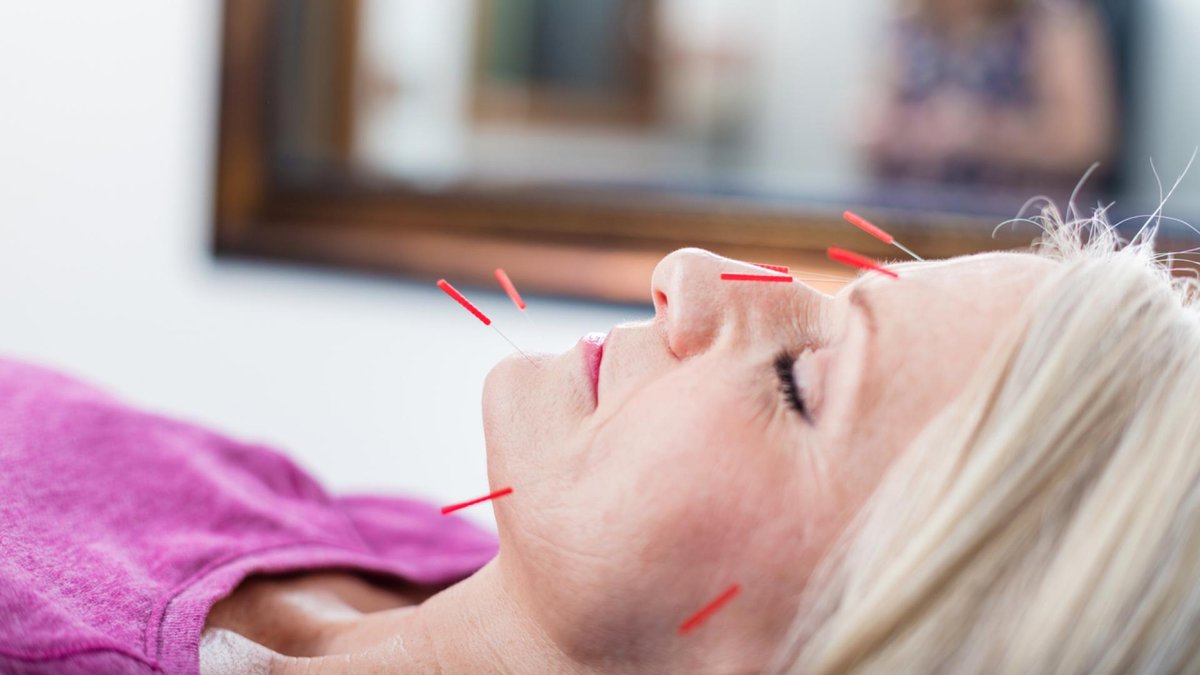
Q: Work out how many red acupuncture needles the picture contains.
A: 8